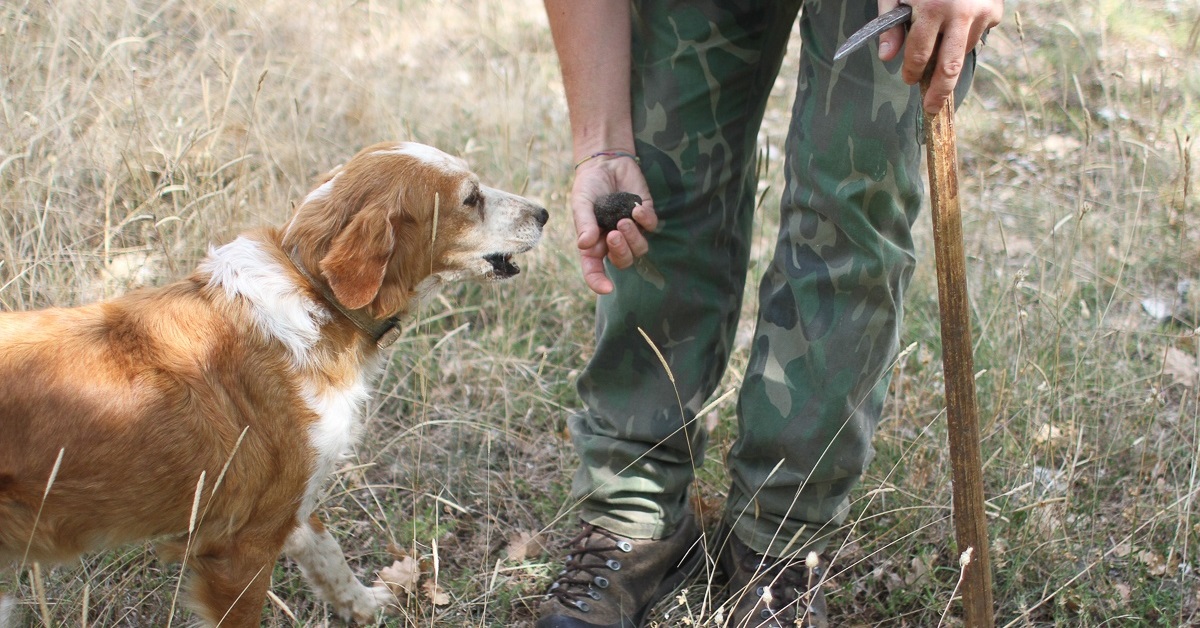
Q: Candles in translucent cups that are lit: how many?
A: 0